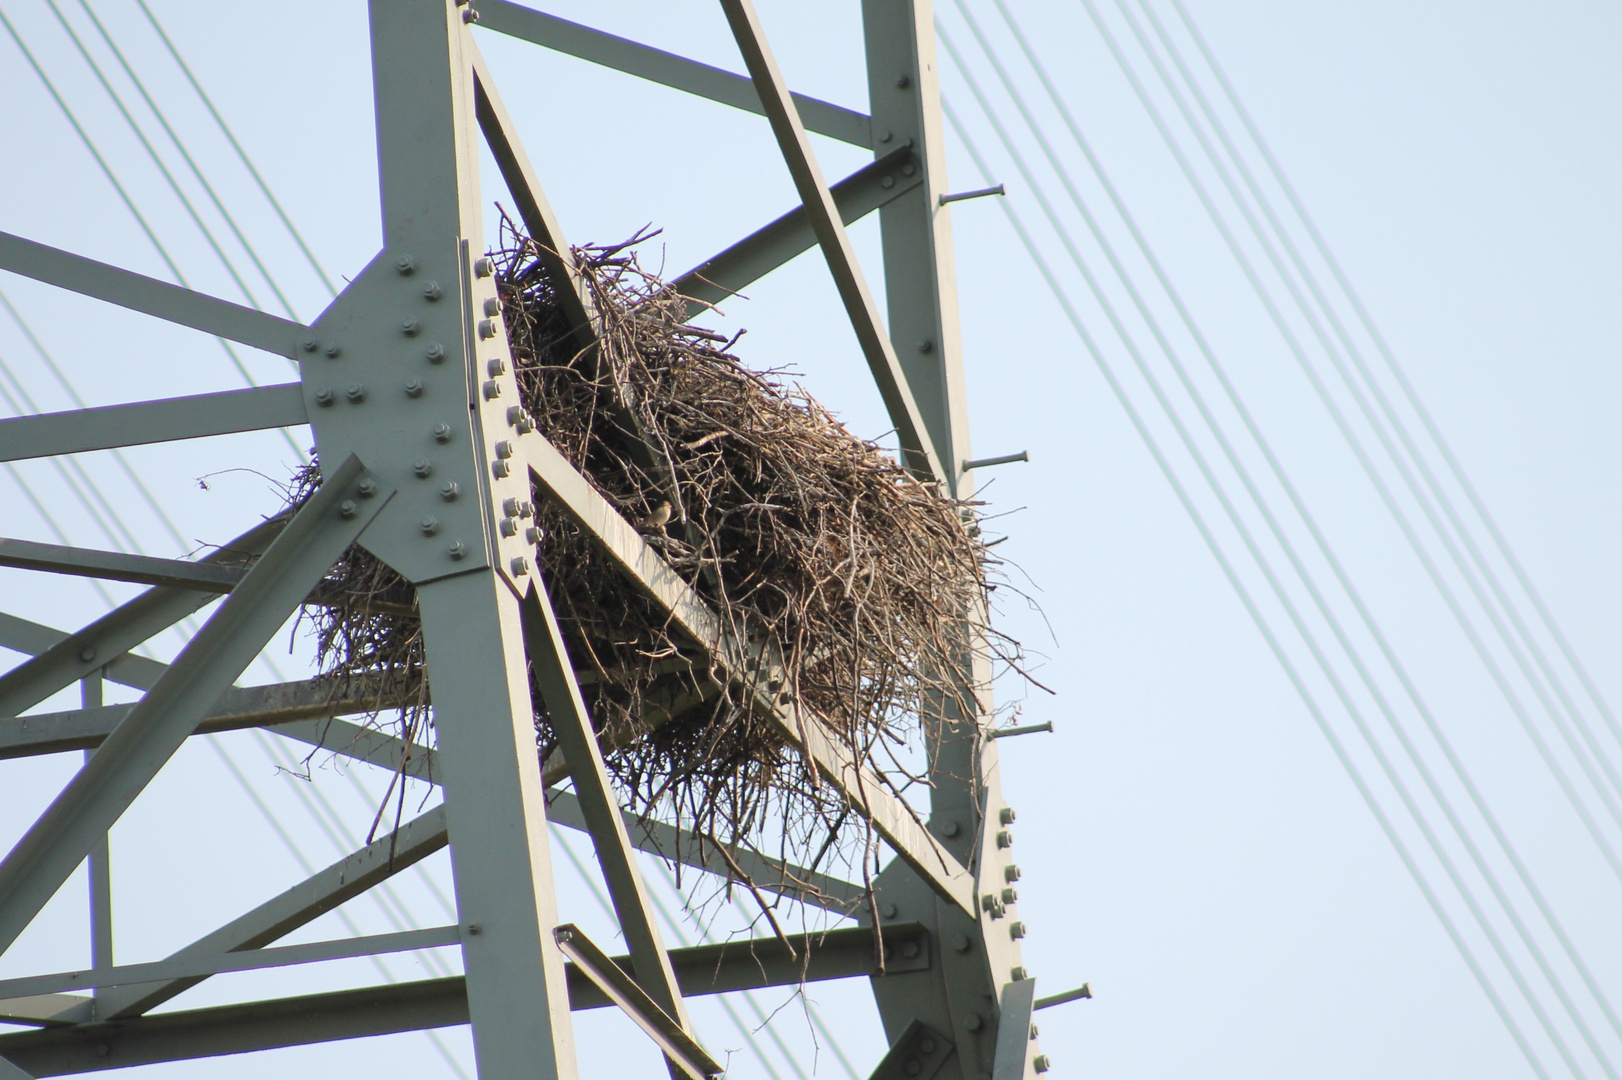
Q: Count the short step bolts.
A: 4